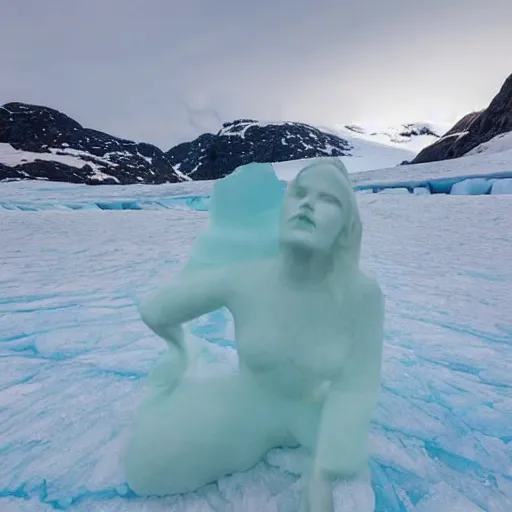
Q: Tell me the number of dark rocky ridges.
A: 3